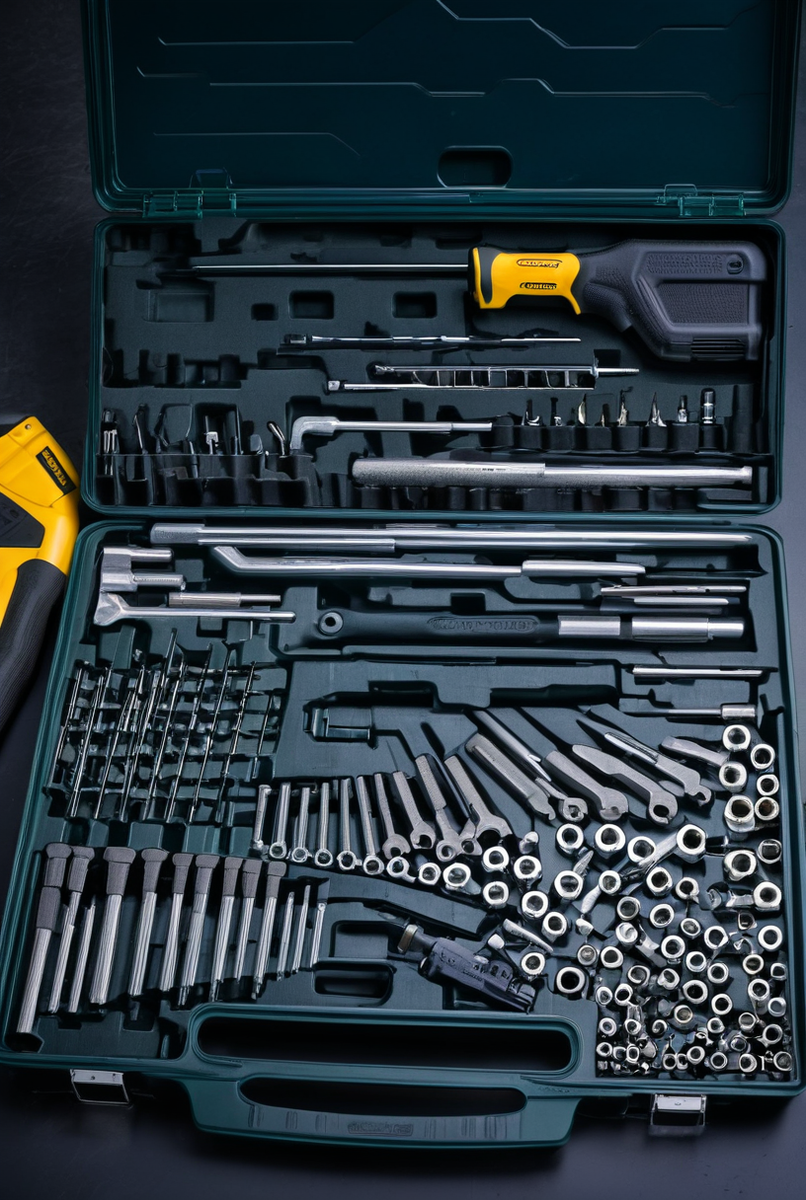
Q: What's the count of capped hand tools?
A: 9